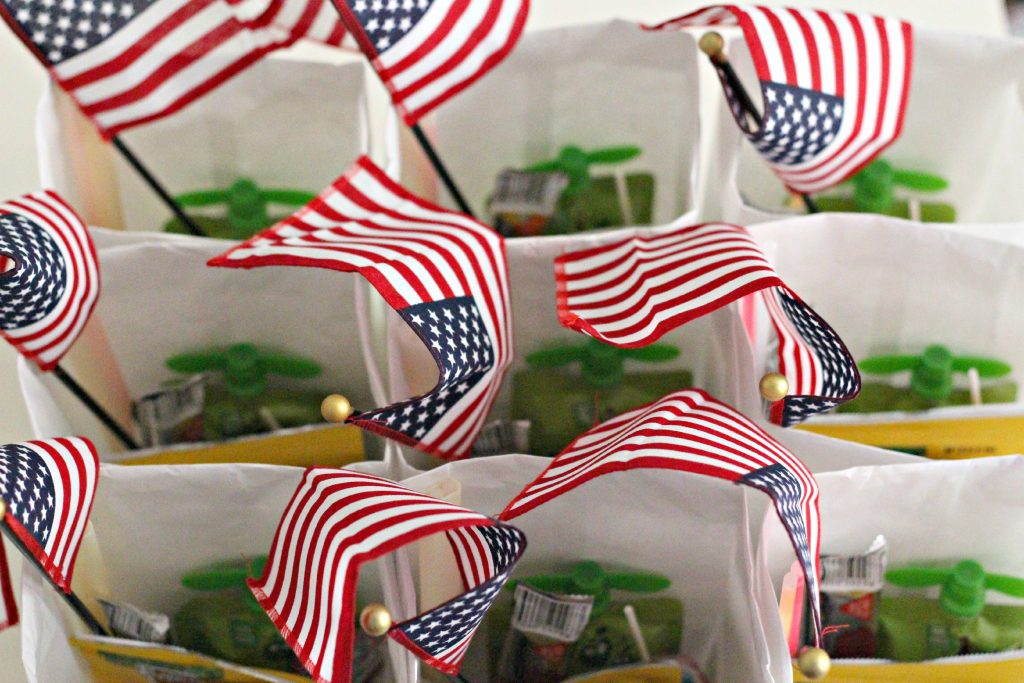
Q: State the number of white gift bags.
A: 9